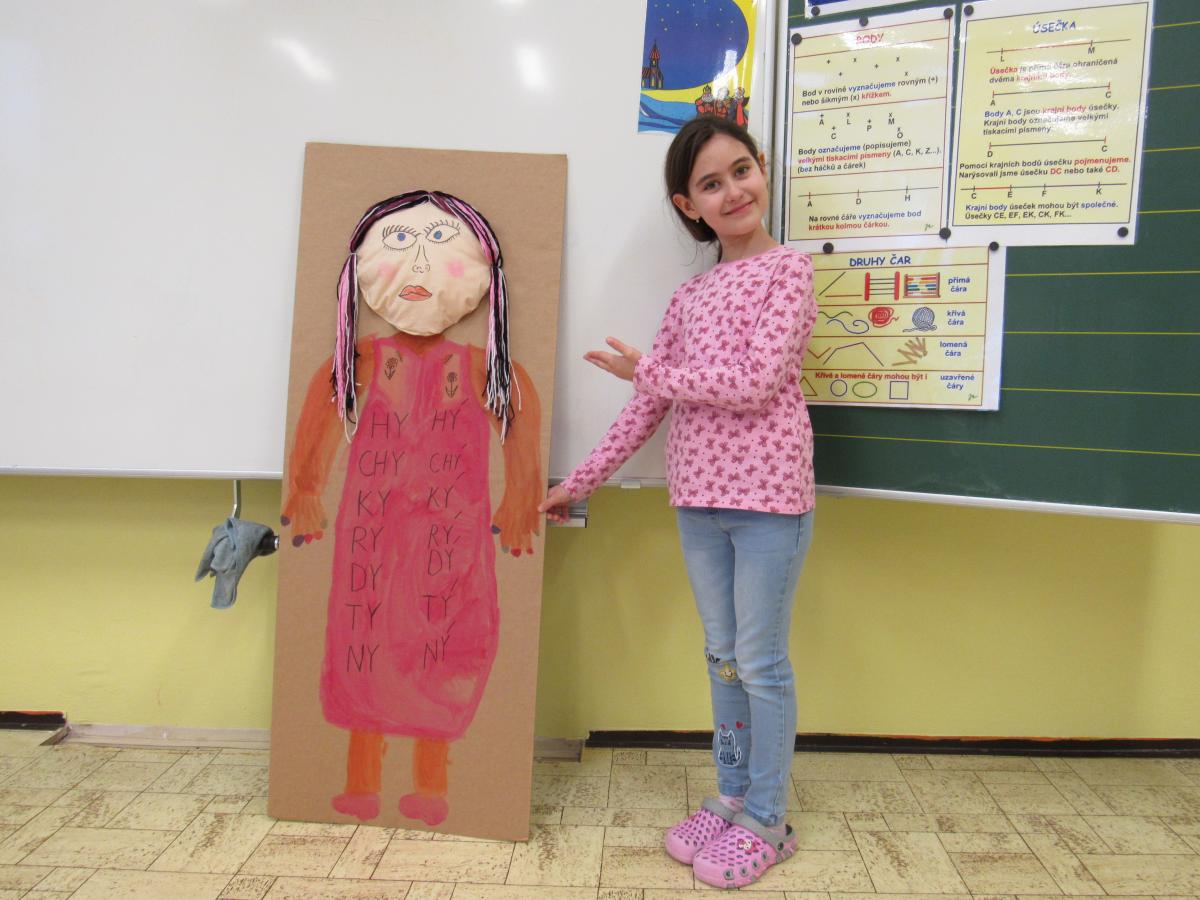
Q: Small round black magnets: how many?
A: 9